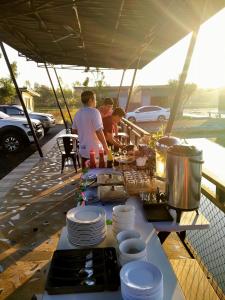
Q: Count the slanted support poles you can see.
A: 6